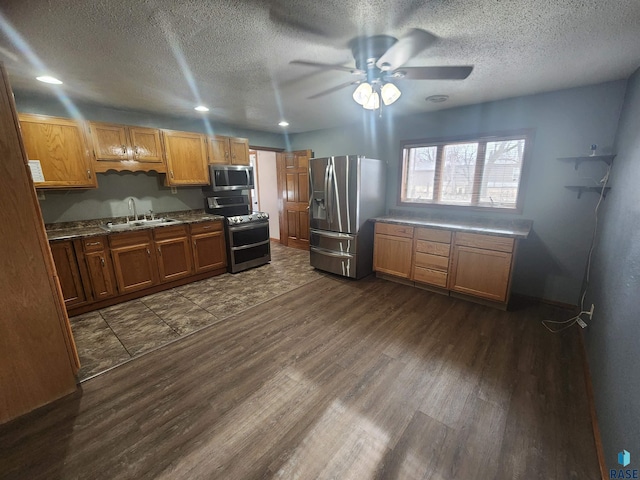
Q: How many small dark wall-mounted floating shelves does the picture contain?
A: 2